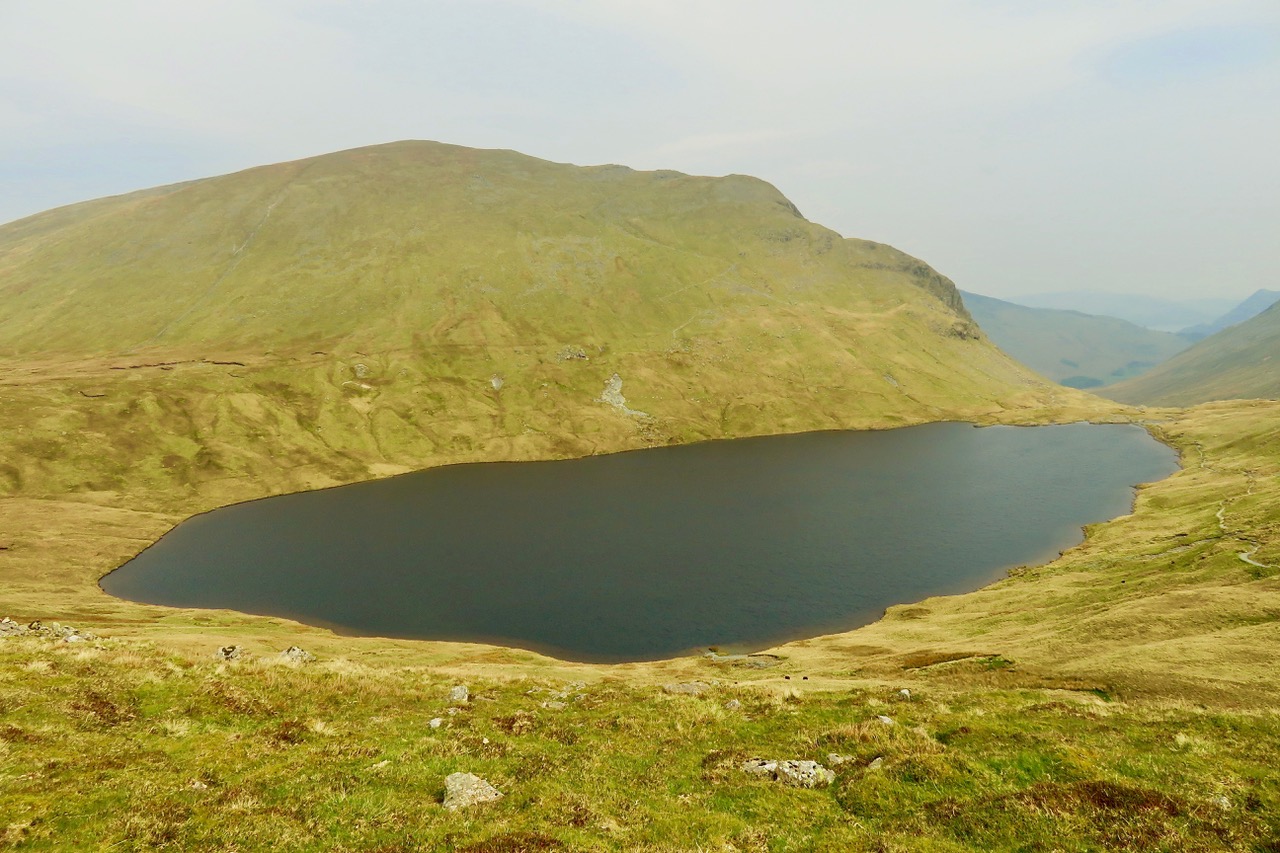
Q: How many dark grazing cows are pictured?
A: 2